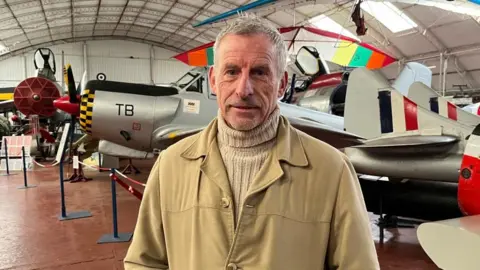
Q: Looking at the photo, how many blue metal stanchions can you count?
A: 4